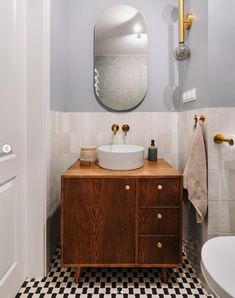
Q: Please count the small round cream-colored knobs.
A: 4